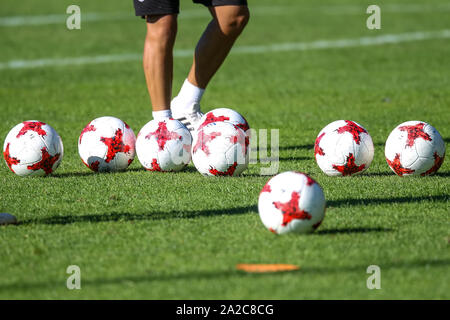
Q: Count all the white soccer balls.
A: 8